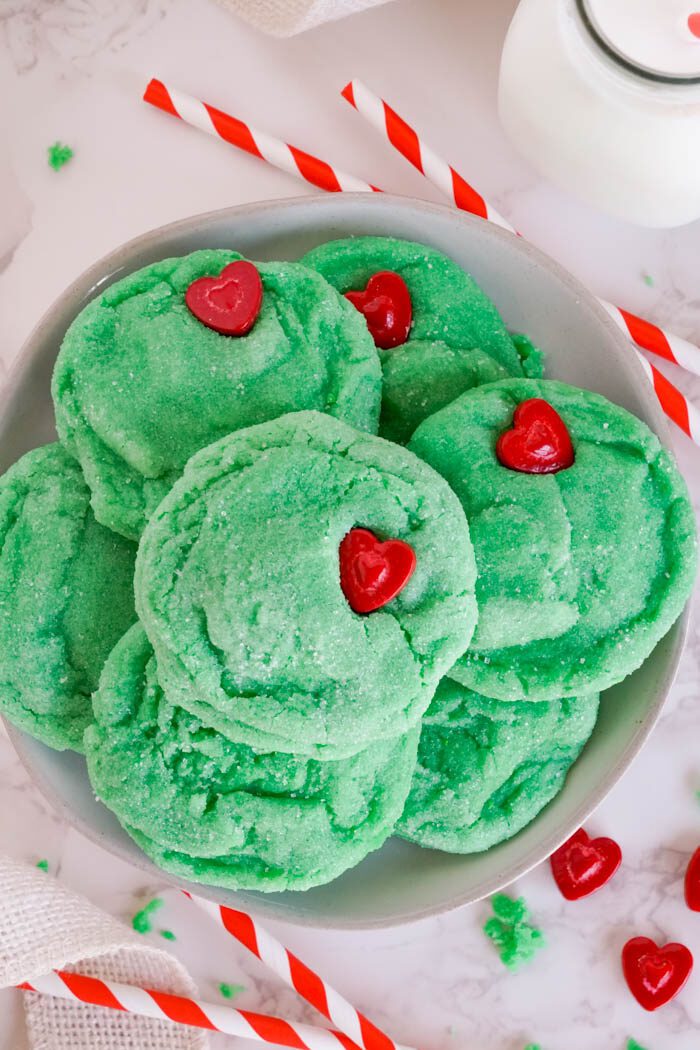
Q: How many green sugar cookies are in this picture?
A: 7